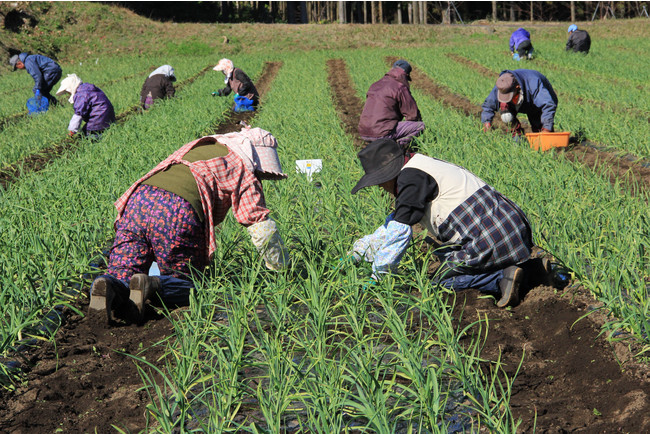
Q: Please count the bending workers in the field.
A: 10